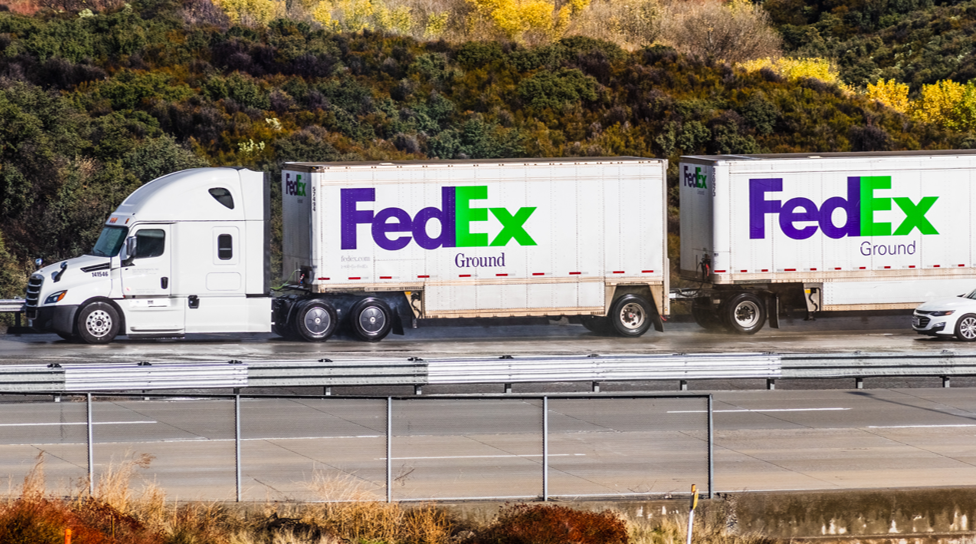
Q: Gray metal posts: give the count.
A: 5